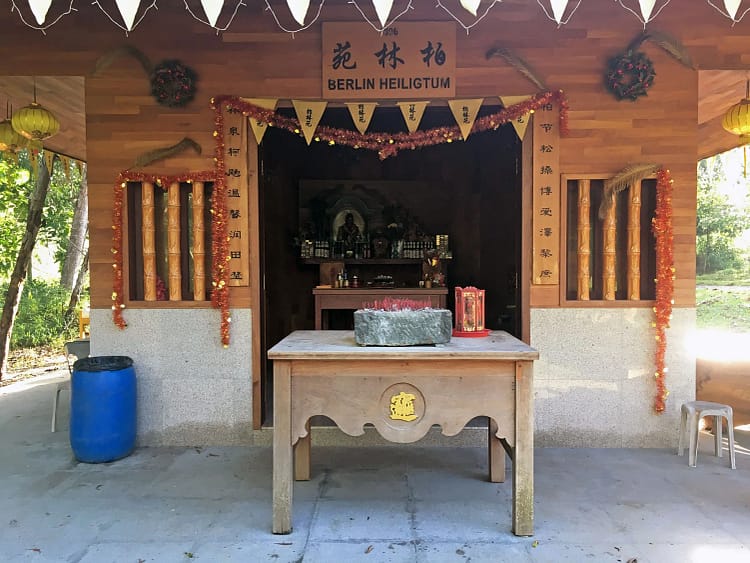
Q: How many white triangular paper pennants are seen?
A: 9